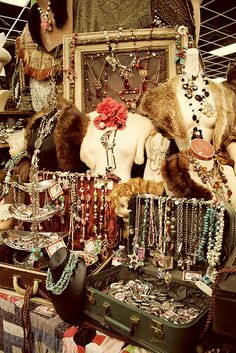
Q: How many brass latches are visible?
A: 2